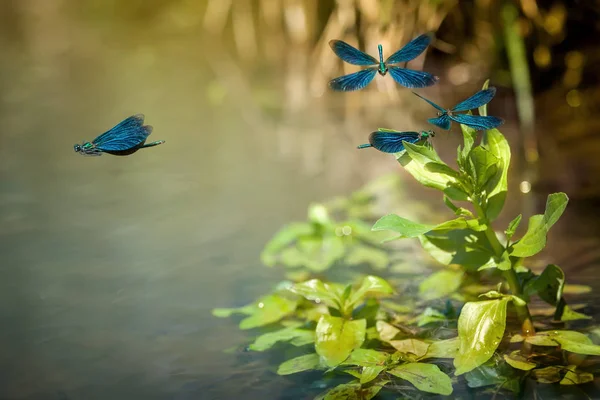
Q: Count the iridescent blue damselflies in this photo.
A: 4